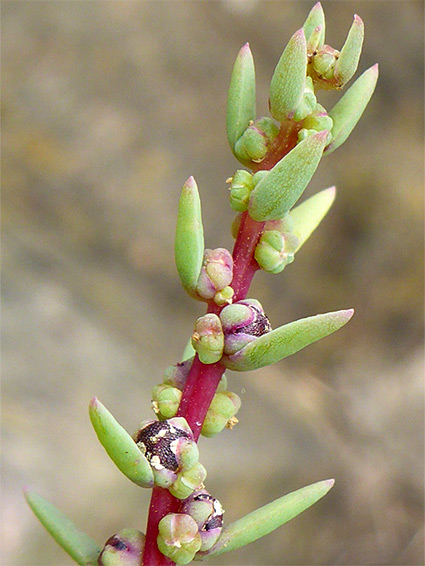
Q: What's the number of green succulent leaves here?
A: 12